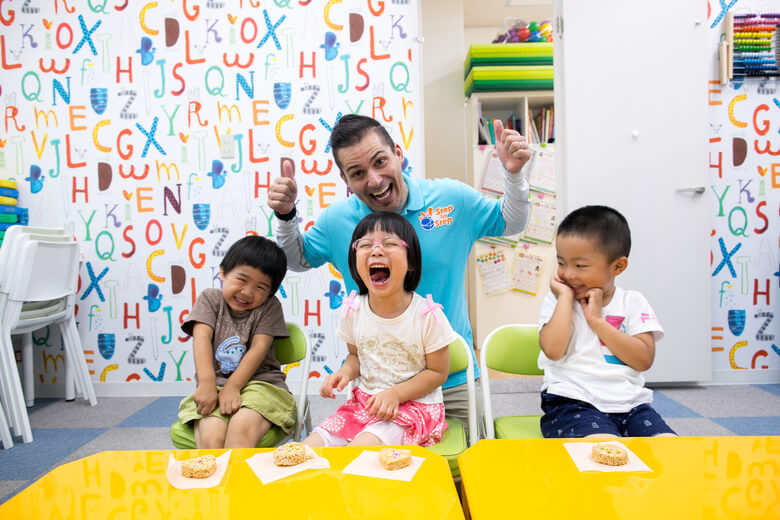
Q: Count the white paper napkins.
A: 4